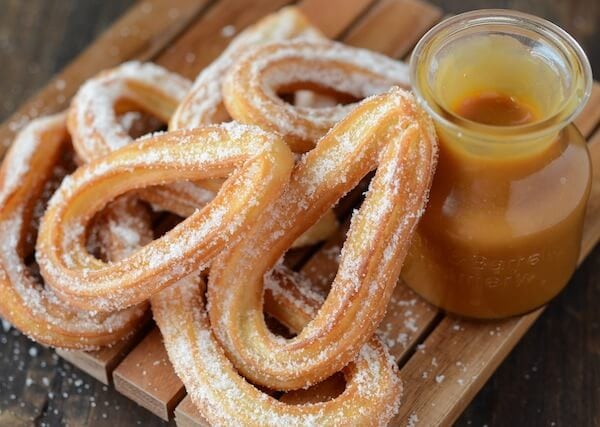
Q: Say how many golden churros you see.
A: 7